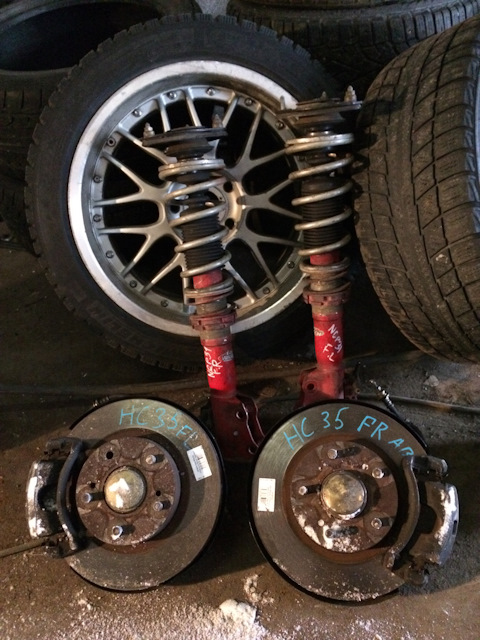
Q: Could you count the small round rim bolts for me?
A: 13